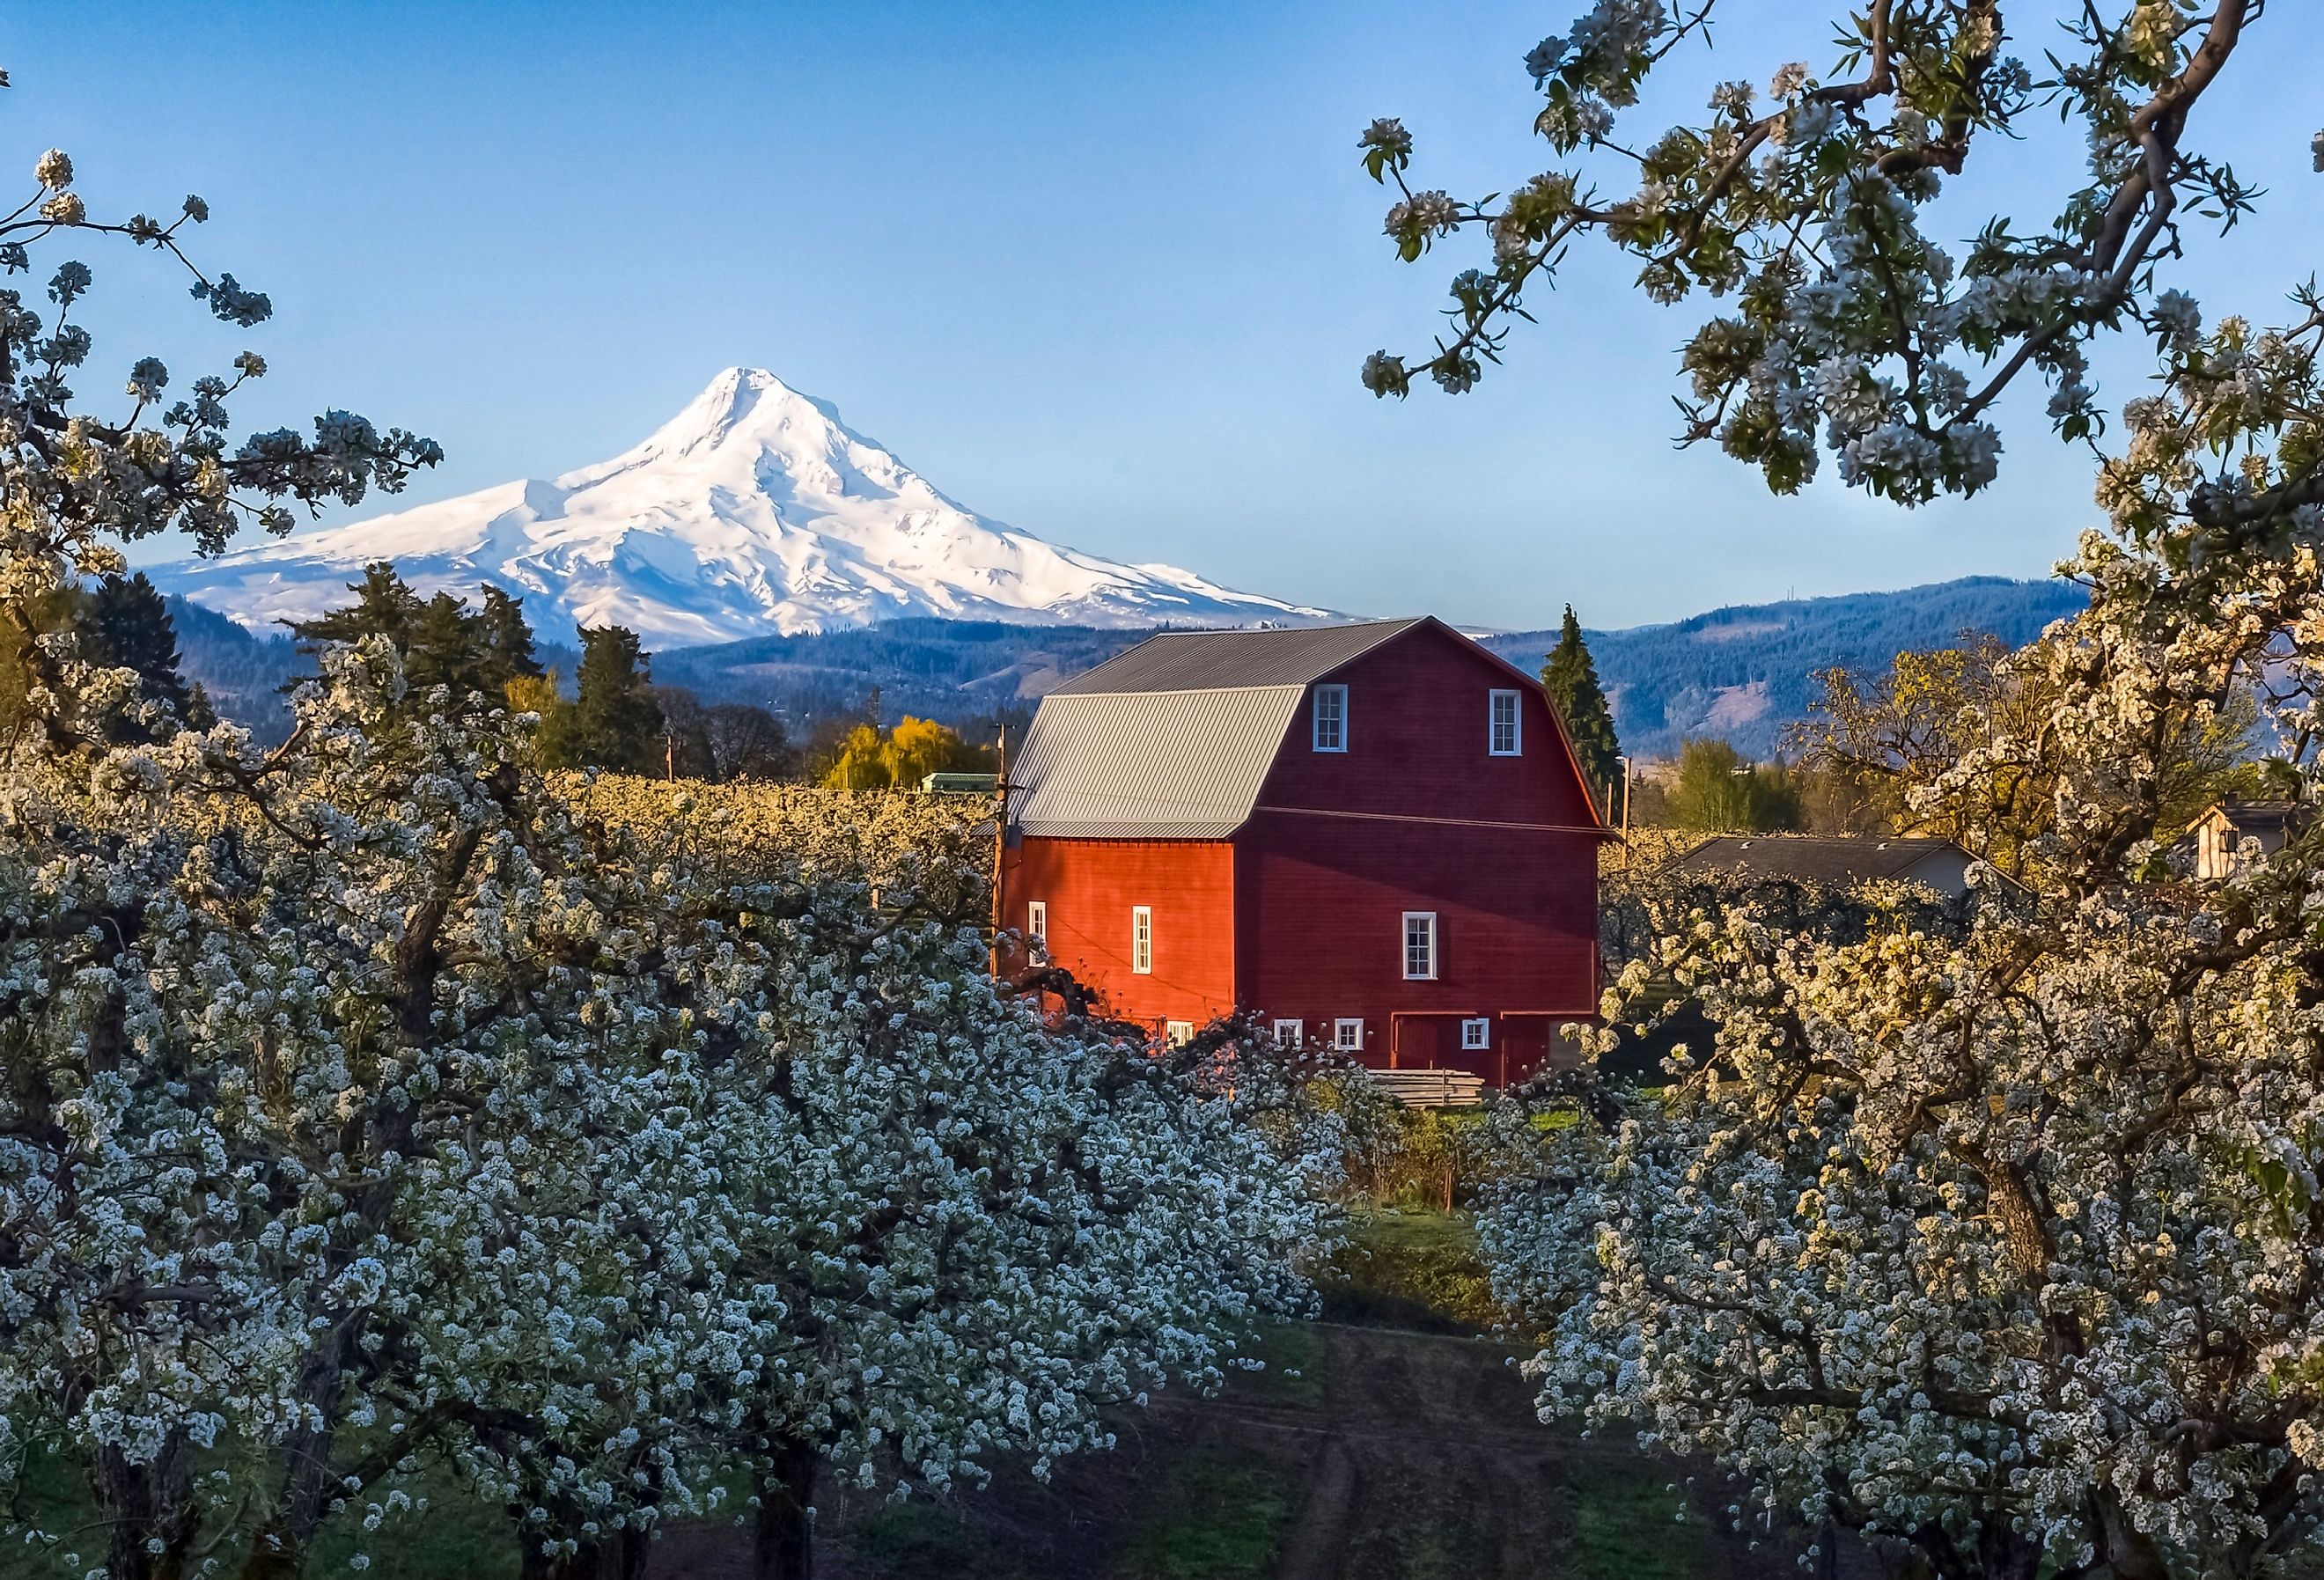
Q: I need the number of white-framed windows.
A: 9